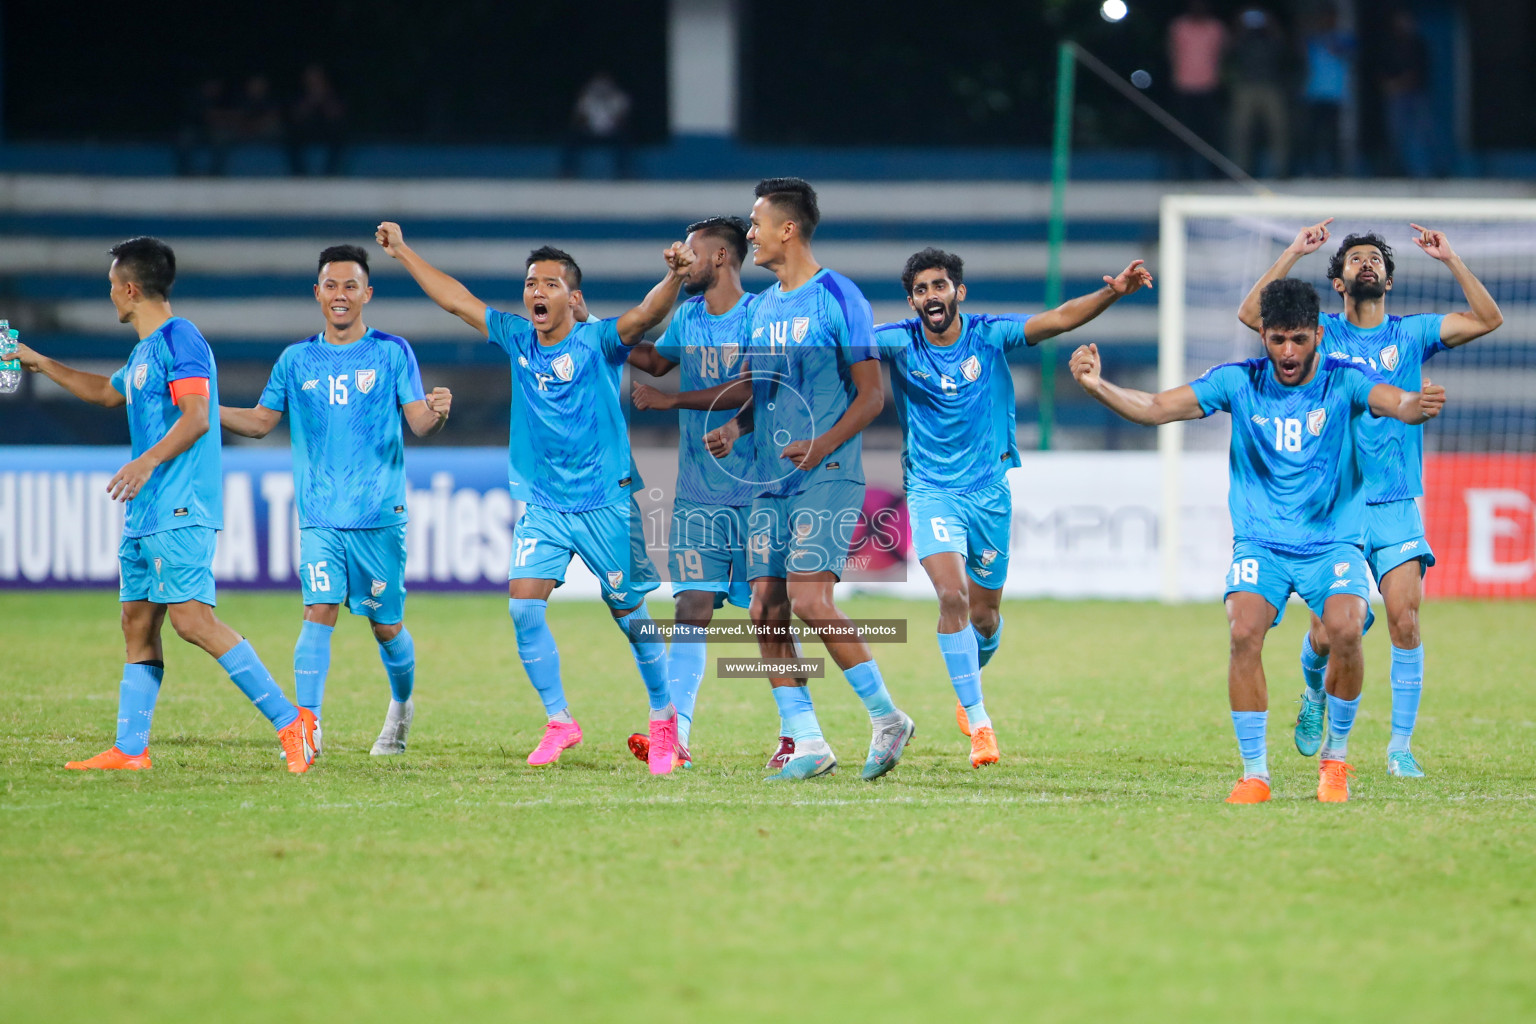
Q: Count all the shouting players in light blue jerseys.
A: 3